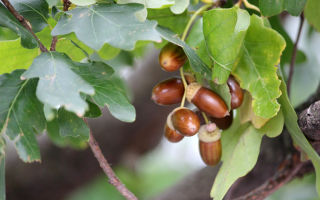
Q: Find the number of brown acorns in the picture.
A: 8